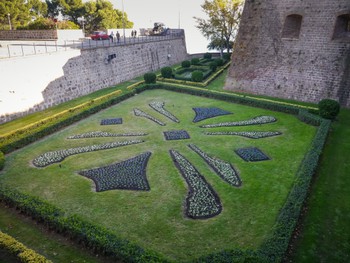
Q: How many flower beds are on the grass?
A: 13